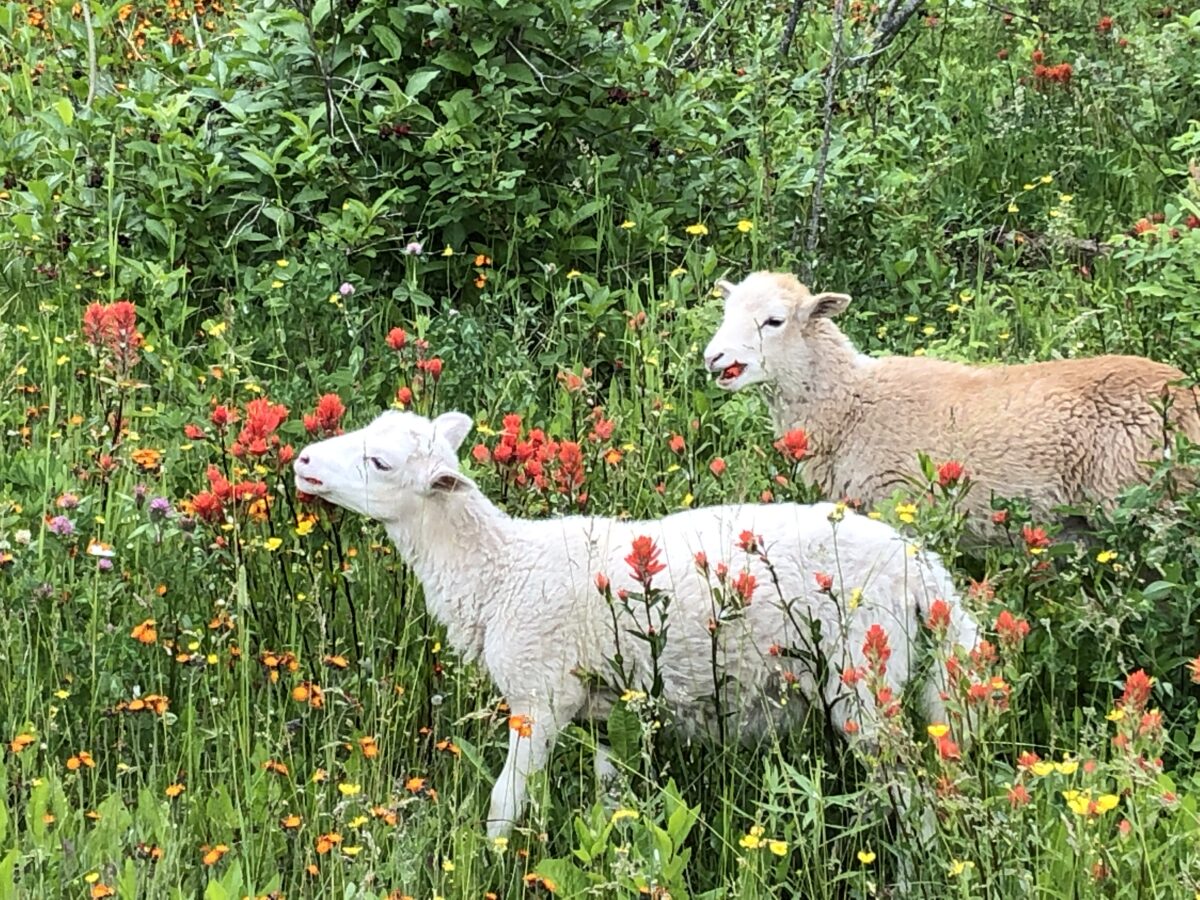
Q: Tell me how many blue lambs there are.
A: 0